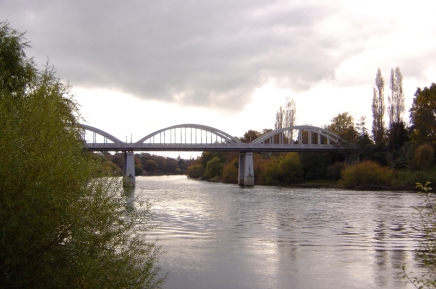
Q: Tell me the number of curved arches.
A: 3